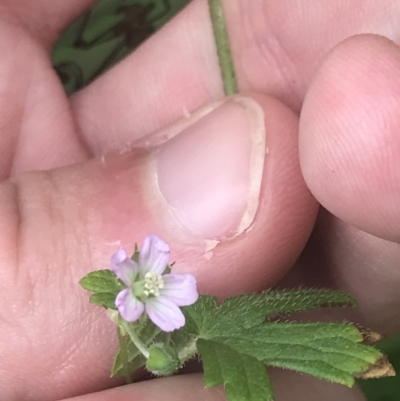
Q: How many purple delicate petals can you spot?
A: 5